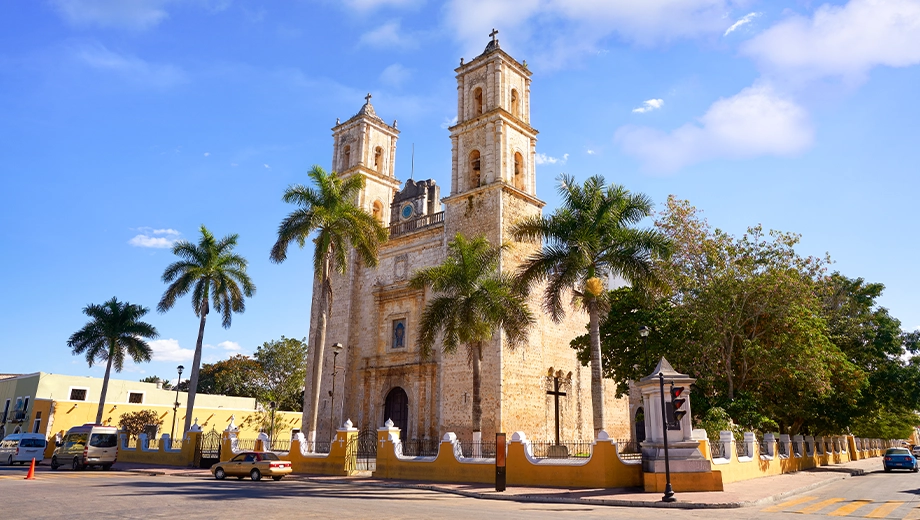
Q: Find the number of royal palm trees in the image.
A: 5